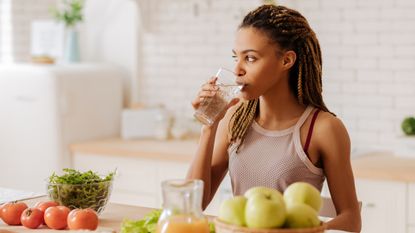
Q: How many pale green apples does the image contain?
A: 5